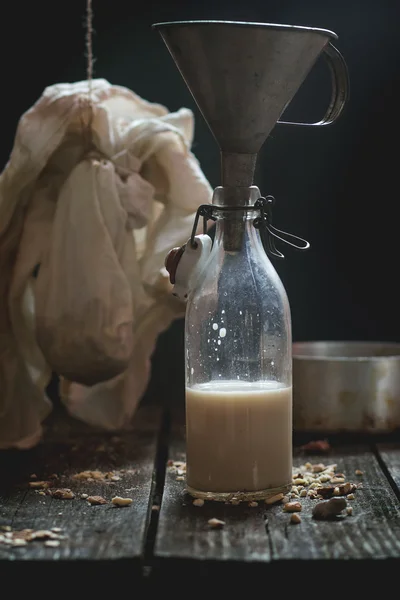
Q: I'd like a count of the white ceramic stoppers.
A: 1